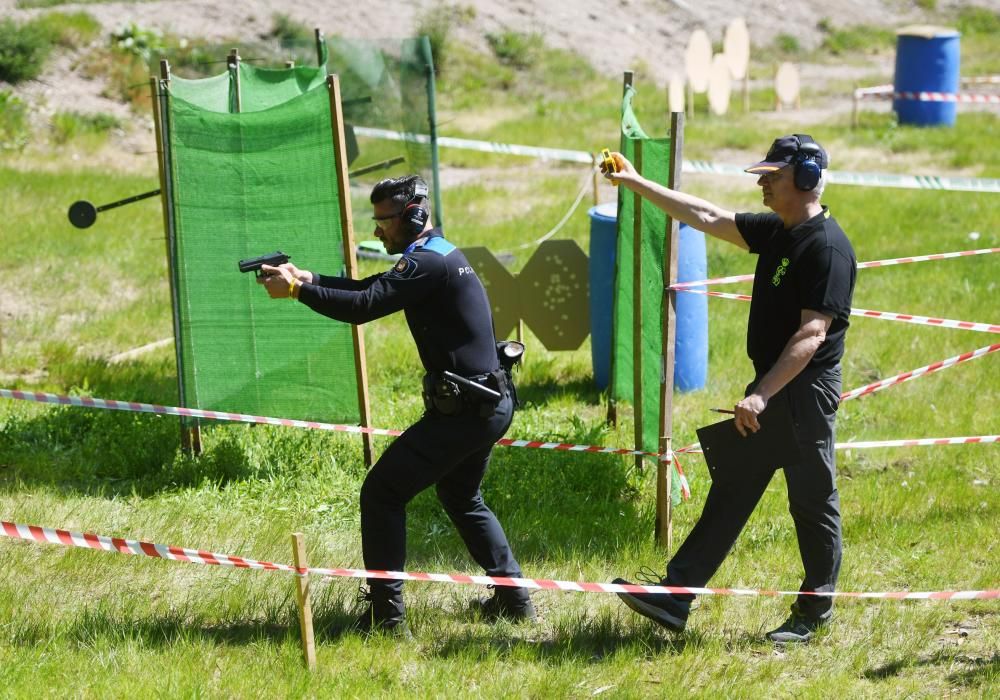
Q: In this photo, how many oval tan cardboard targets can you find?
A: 5